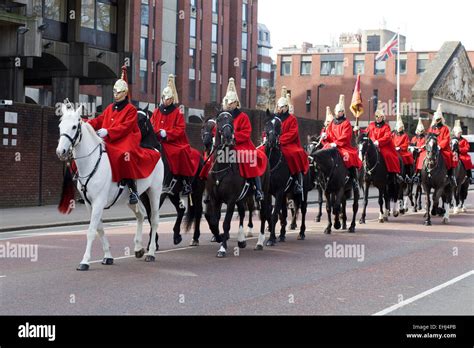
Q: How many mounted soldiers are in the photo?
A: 12